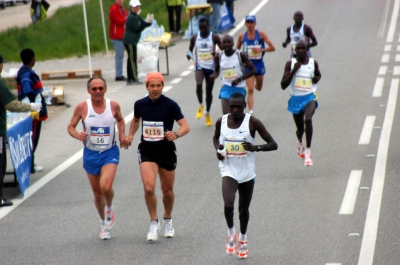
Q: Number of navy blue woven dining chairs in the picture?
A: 0